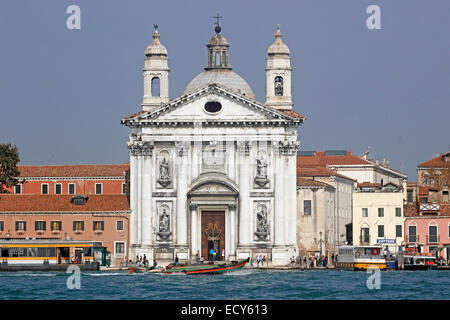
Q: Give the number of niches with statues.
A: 4